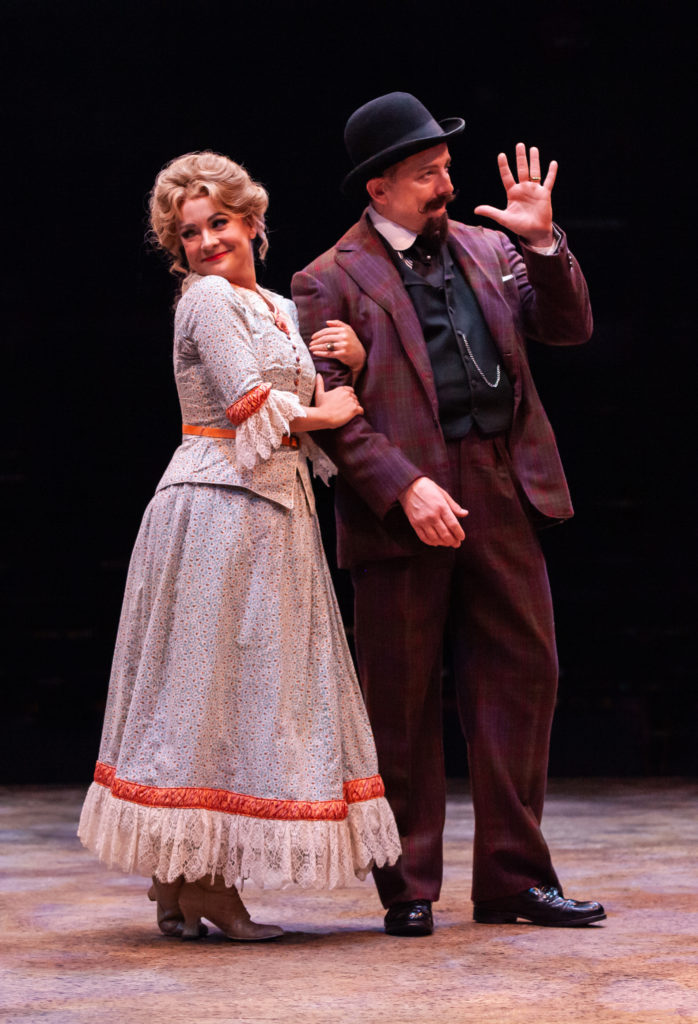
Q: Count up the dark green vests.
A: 1